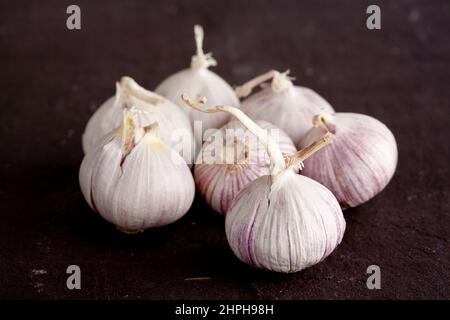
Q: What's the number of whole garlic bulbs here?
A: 7